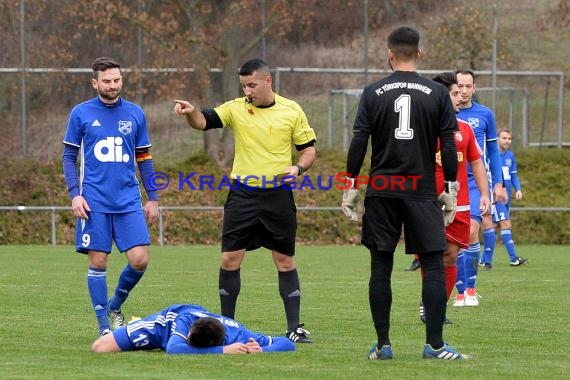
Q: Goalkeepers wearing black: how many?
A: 1